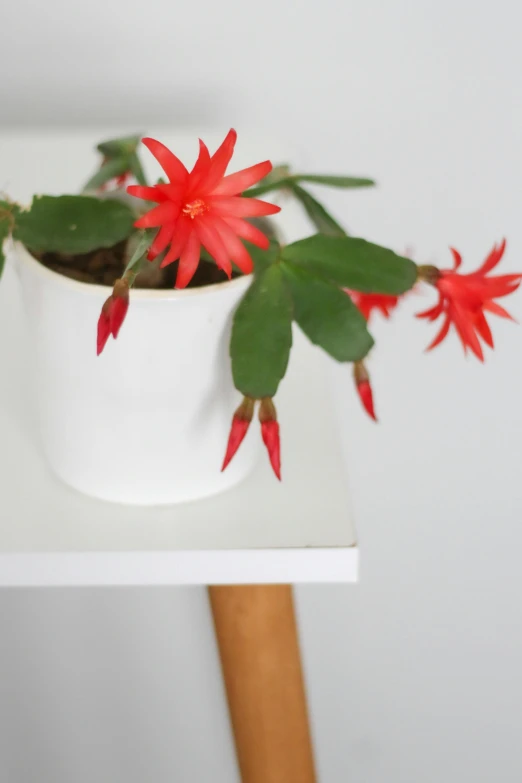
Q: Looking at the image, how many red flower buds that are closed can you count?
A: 5